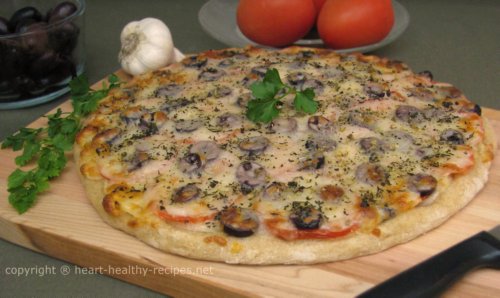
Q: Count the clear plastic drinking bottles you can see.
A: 0